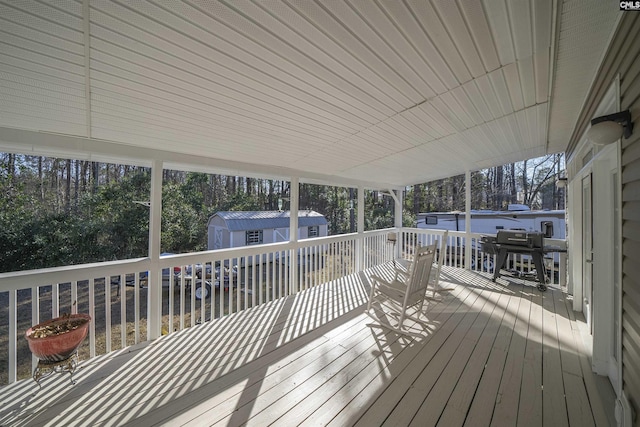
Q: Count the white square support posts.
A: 5